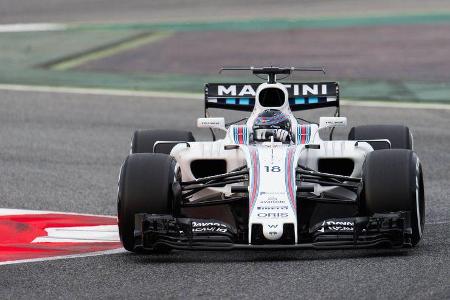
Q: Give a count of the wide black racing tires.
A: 4